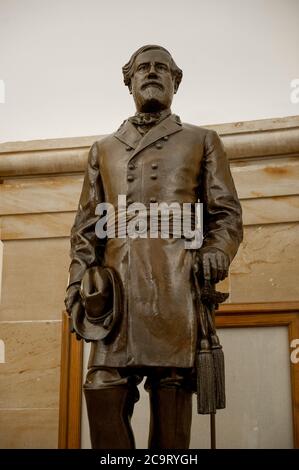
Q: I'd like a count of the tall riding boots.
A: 2